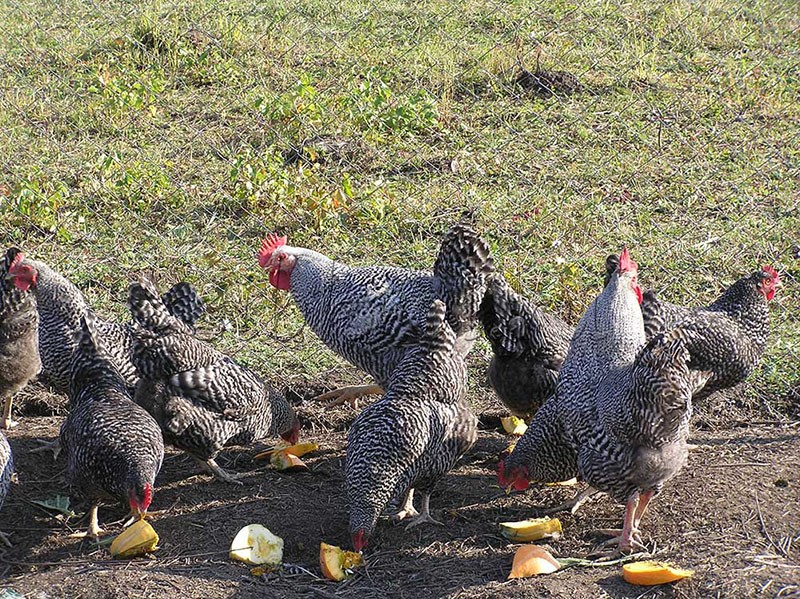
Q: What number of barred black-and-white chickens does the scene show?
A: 11